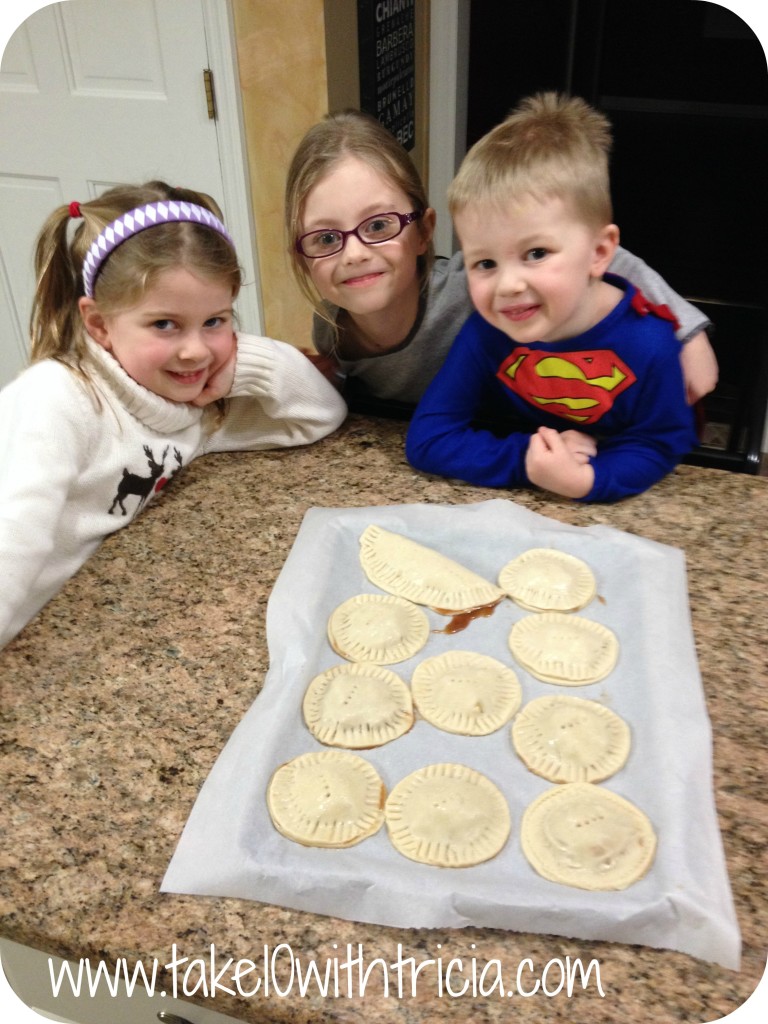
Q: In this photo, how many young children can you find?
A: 3